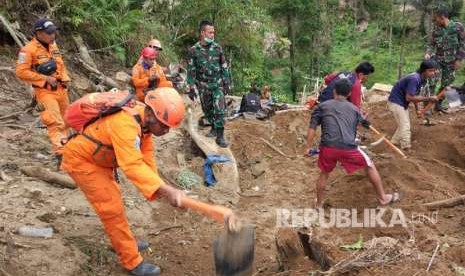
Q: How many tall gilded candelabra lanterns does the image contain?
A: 0